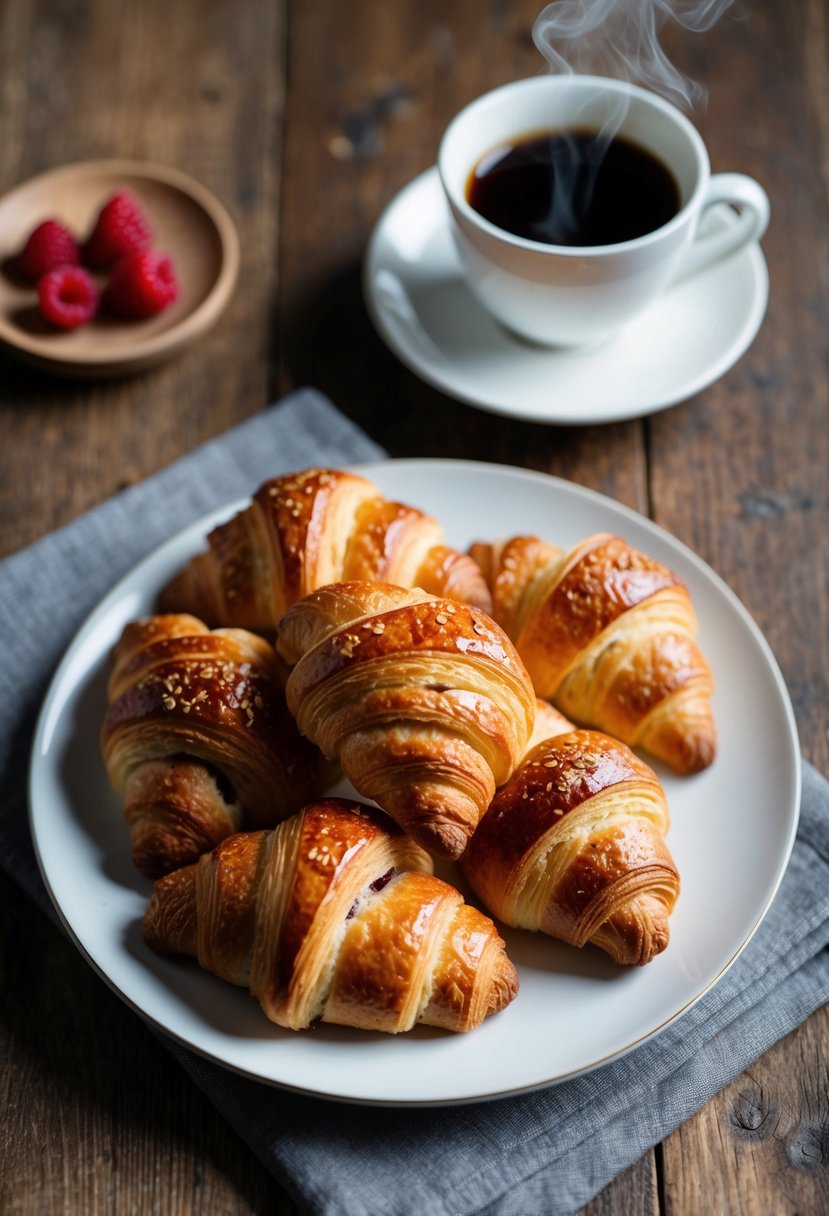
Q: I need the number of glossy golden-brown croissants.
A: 6